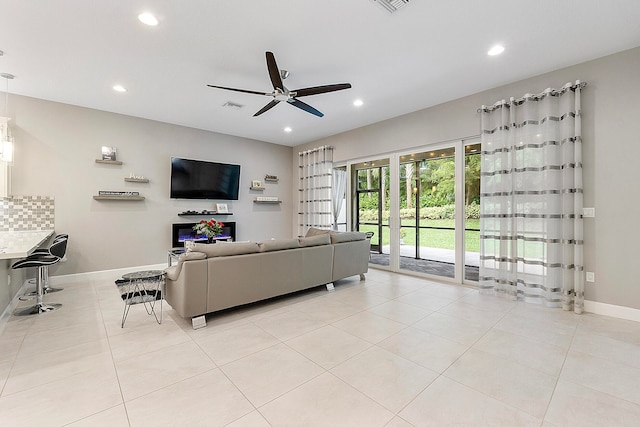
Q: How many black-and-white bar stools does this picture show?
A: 2